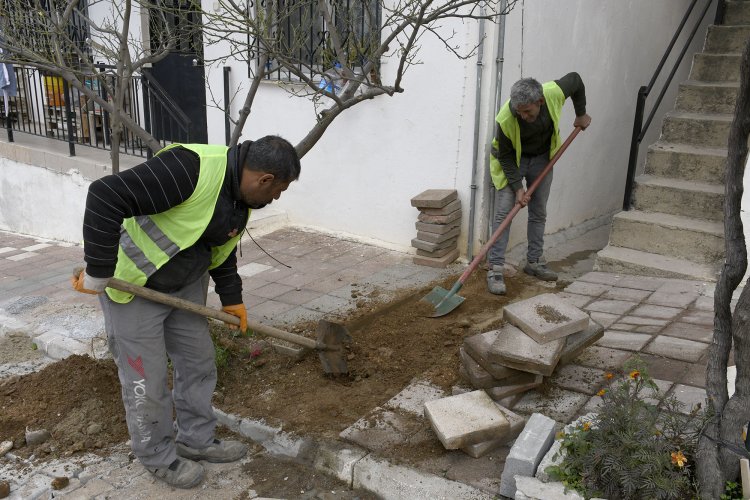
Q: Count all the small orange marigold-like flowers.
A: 5